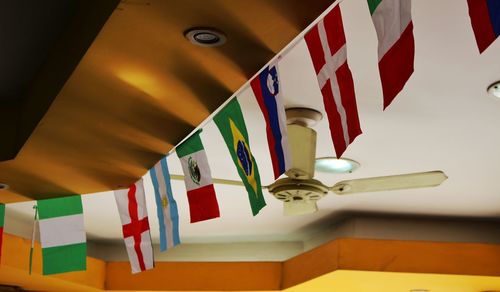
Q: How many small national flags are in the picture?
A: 10